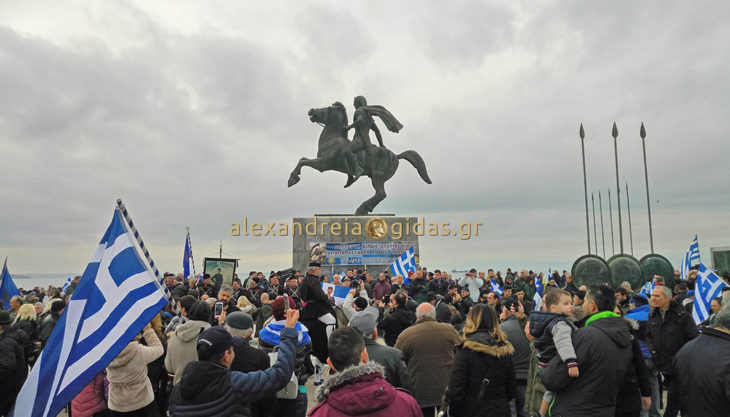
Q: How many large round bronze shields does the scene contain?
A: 3